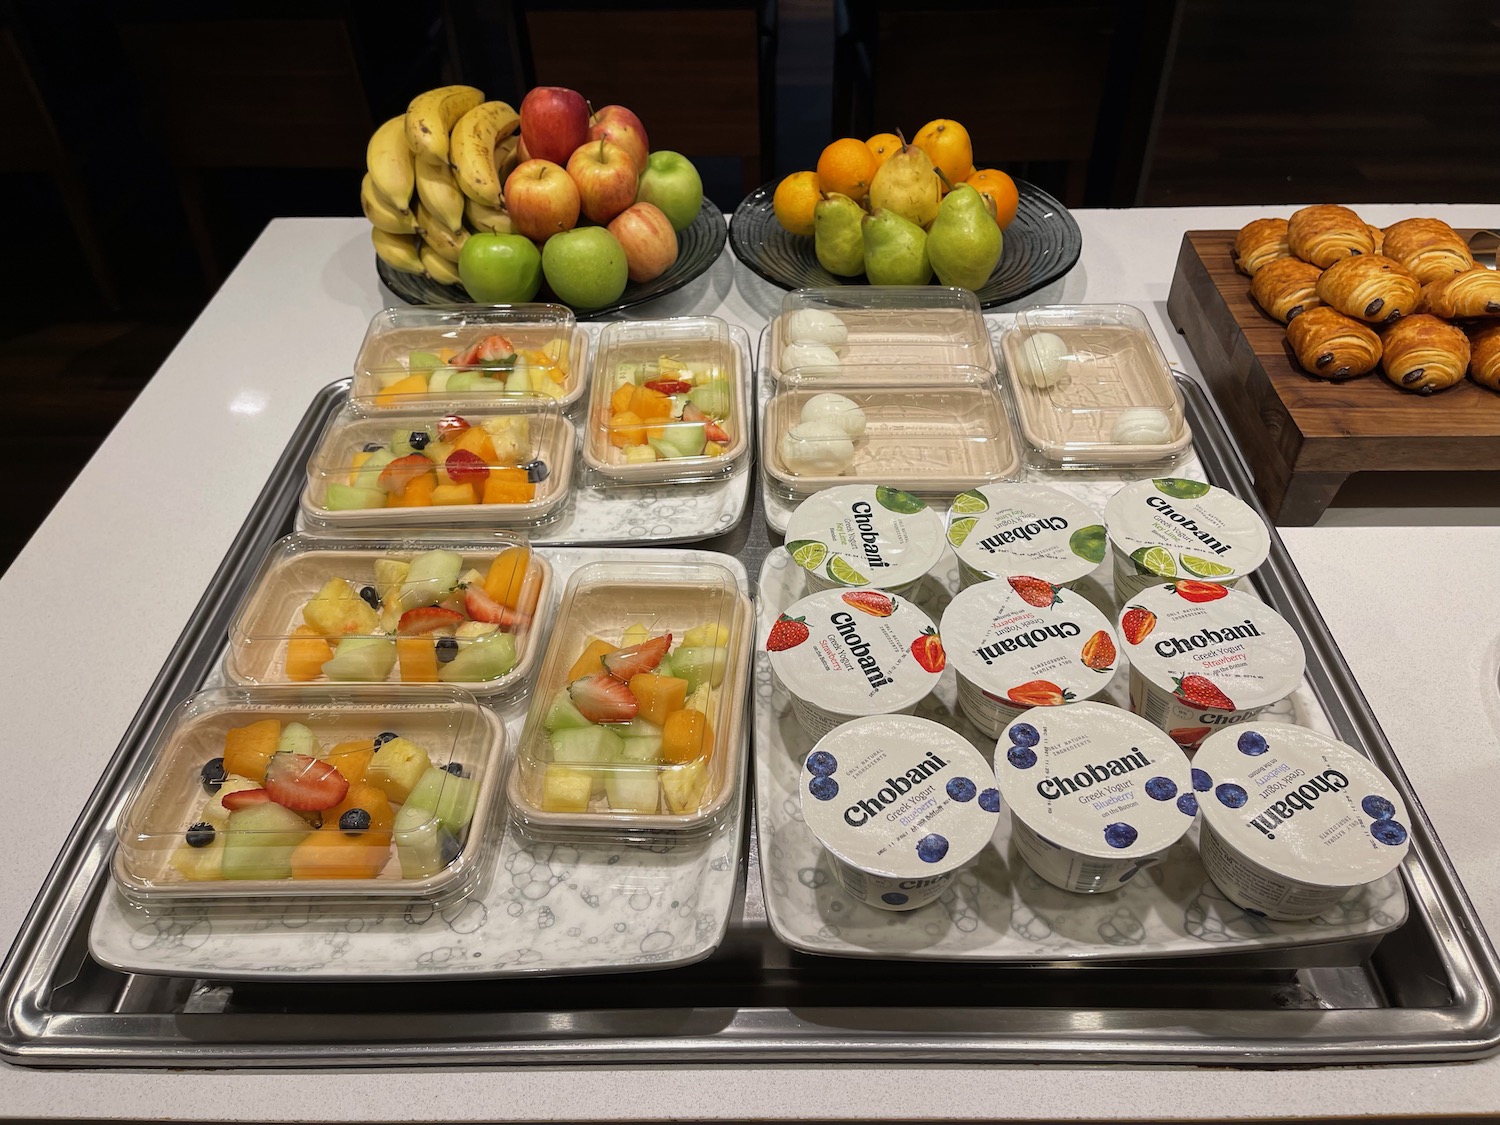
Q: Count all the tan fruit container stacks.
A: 6